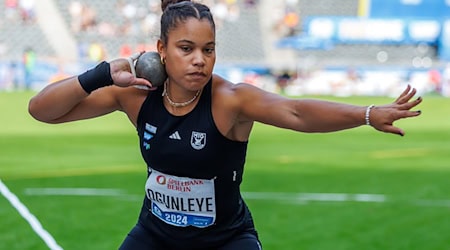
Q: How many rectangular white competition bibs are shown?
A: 1